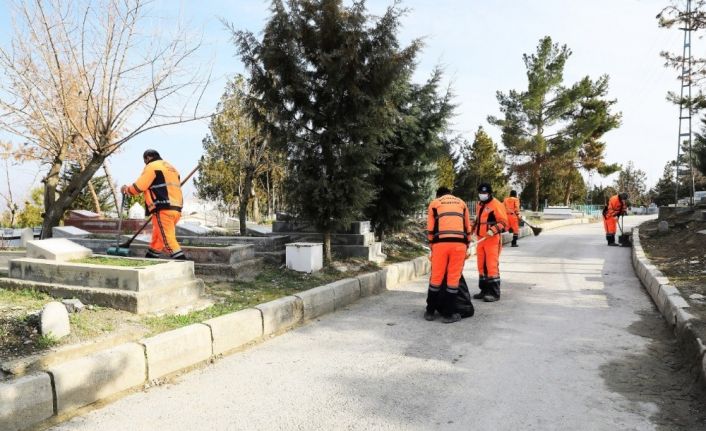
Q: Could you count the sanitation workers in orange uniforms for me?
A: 5